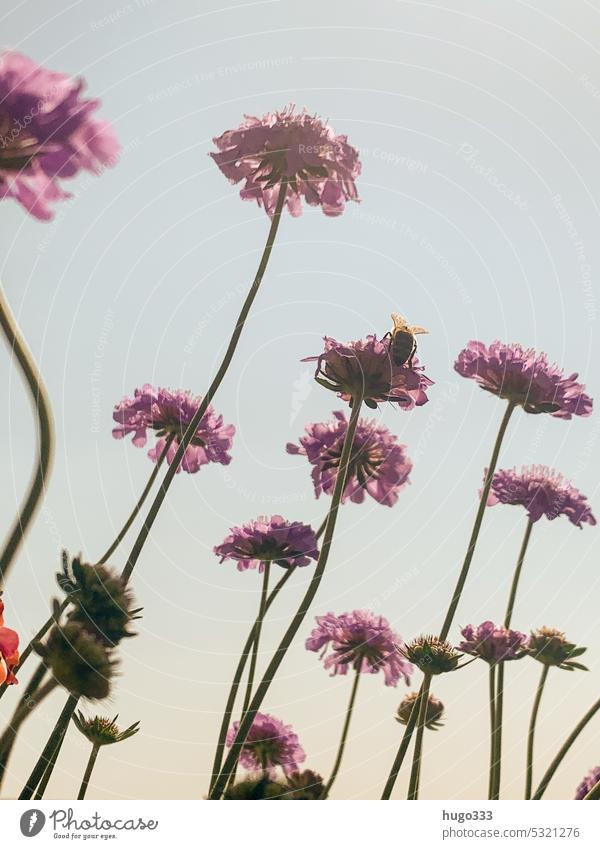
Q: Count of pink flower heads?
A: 12